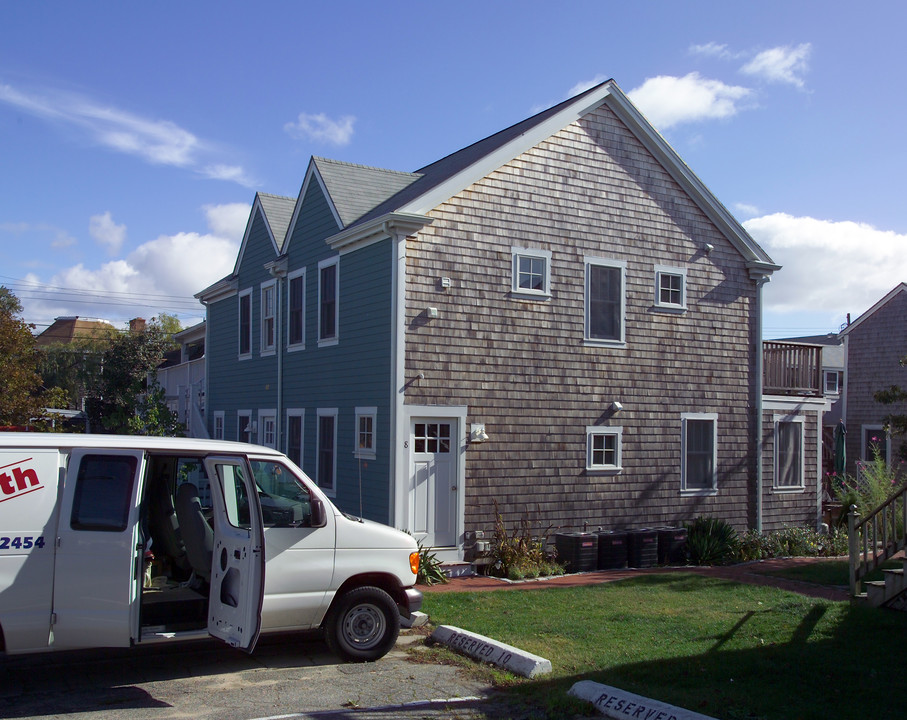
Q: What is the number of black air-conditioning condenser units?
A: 4